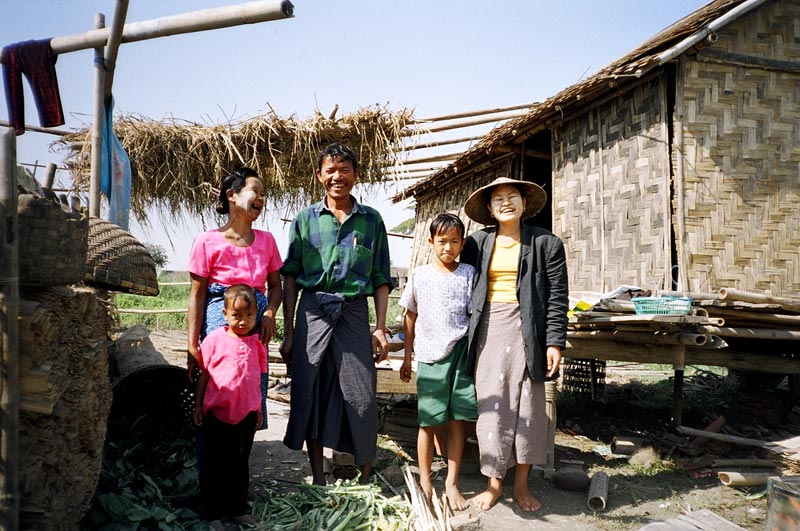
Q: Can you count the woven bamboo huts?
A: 1